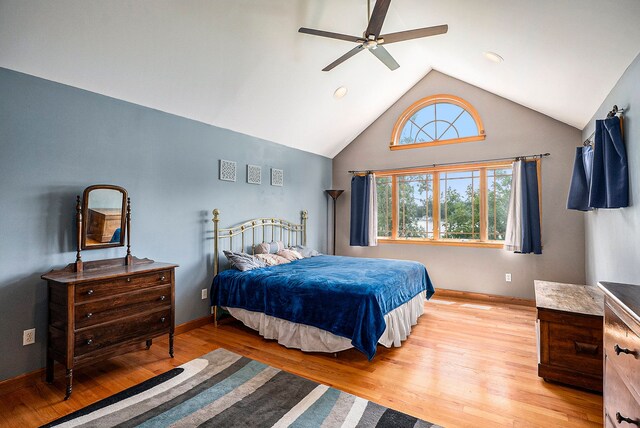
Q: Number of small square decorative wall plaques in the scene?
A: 3